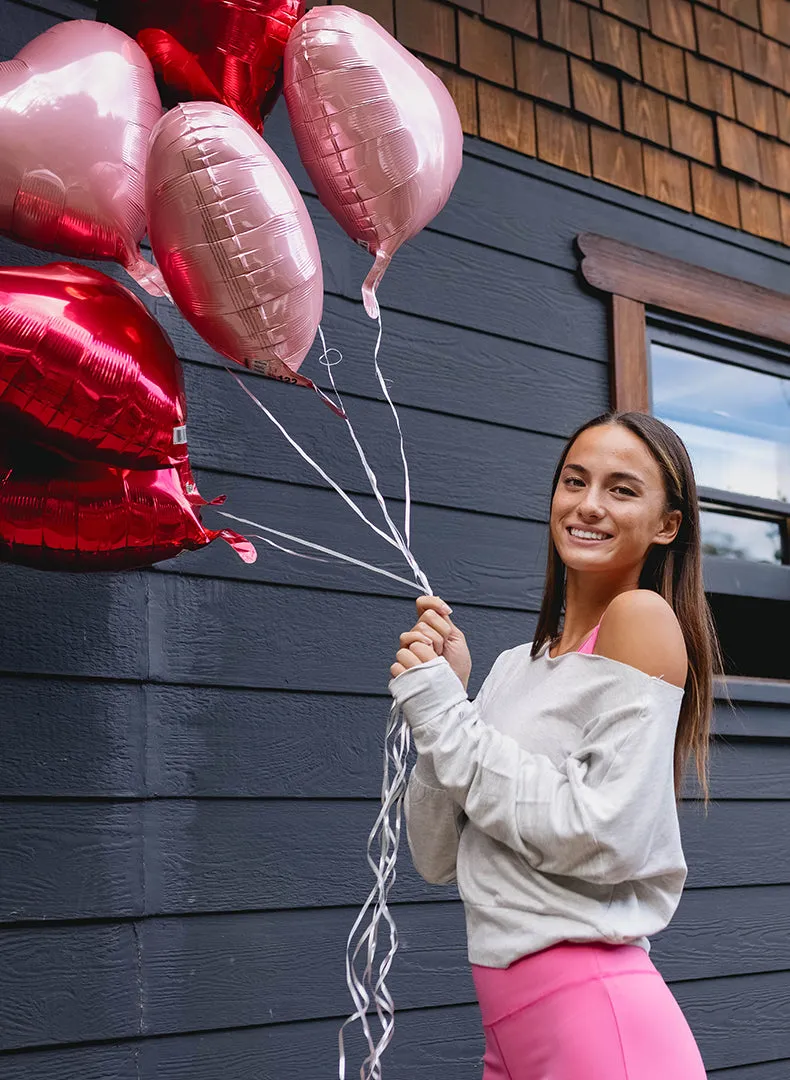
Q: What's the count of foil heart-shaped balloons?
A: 6